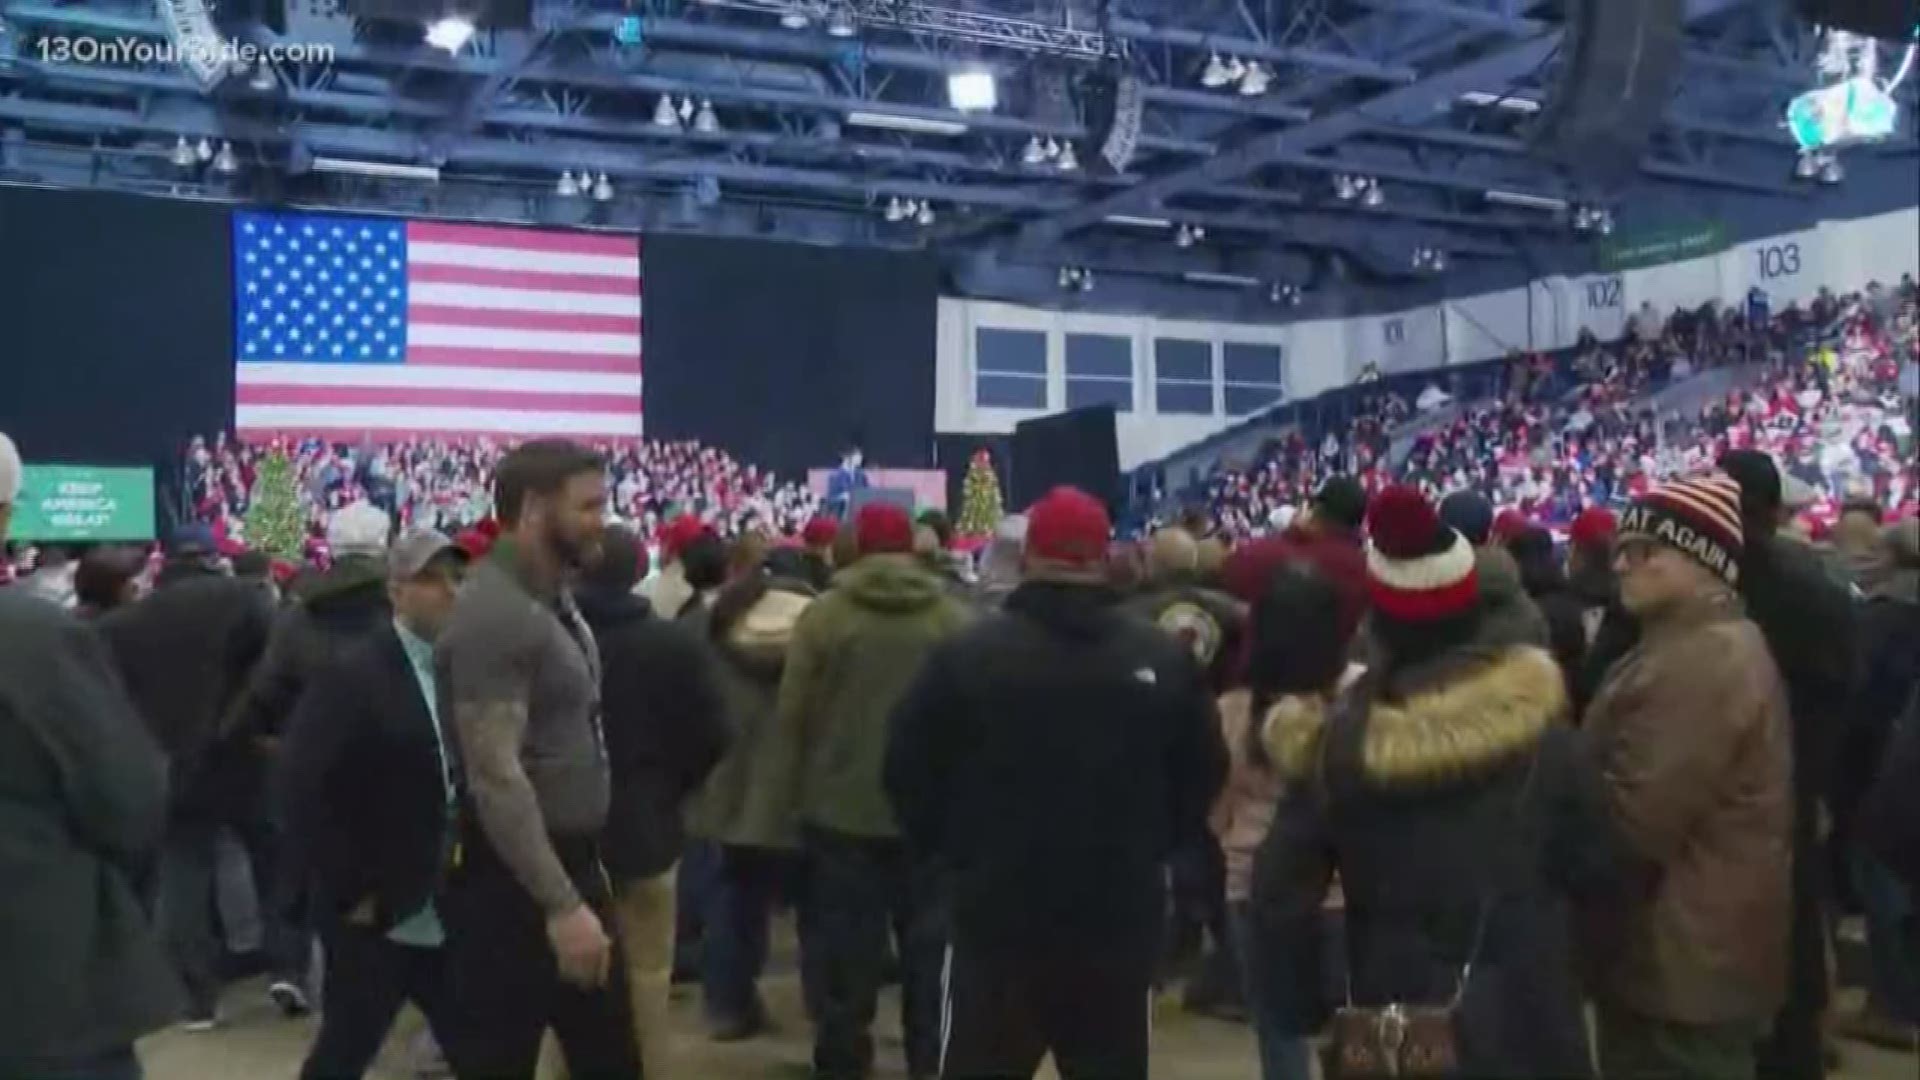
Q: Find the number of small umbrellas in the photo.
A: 0